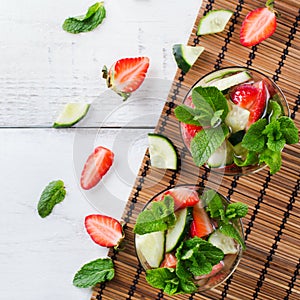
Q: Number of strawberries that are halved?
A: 4